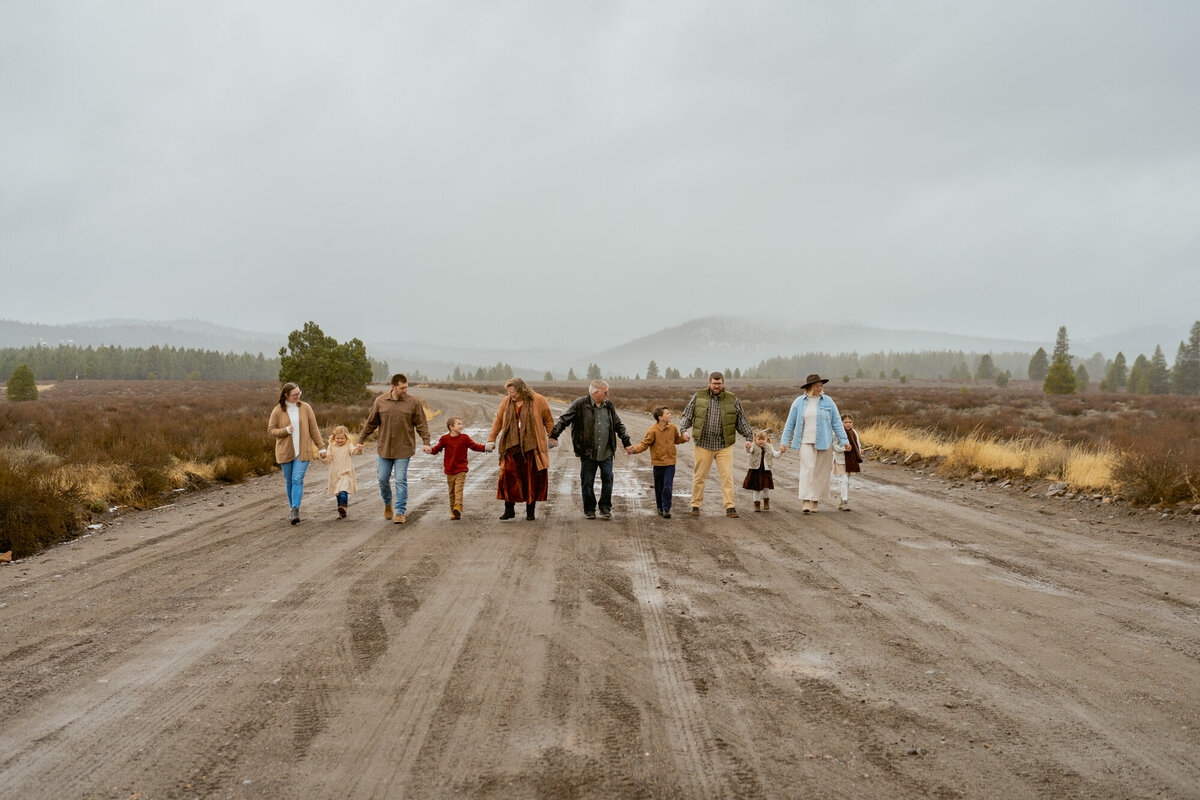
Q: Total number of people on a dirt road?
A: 11